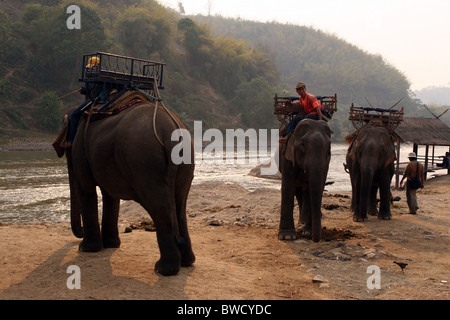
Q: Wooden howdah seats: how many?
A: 3